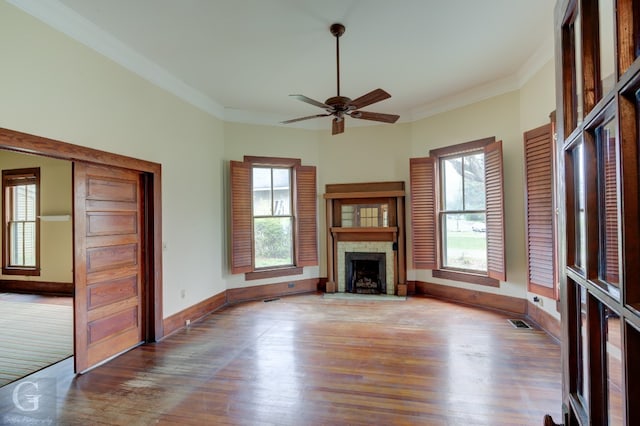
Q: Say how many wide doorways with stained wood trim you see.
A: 1